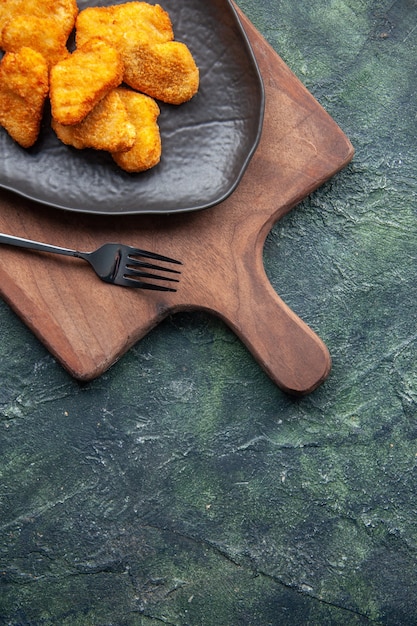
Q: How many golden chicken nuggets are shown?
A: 8